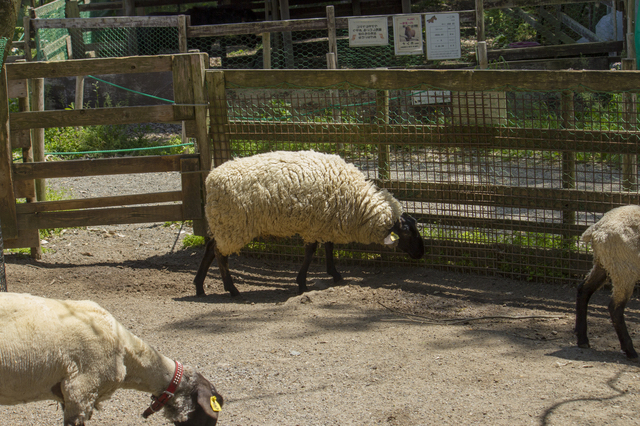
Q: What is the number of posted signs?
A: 3